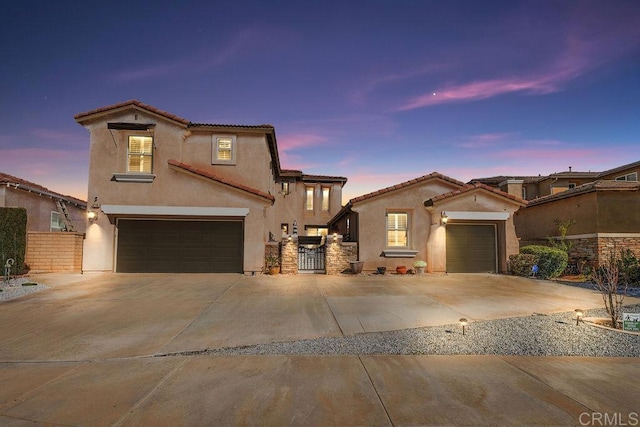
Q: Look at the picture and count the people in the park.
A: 0